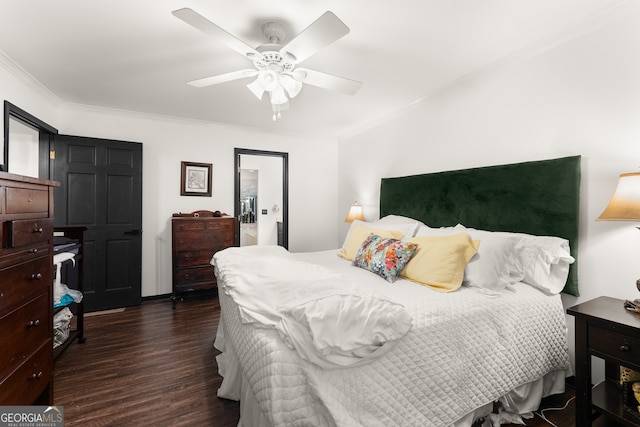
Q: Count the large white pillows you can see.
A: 4